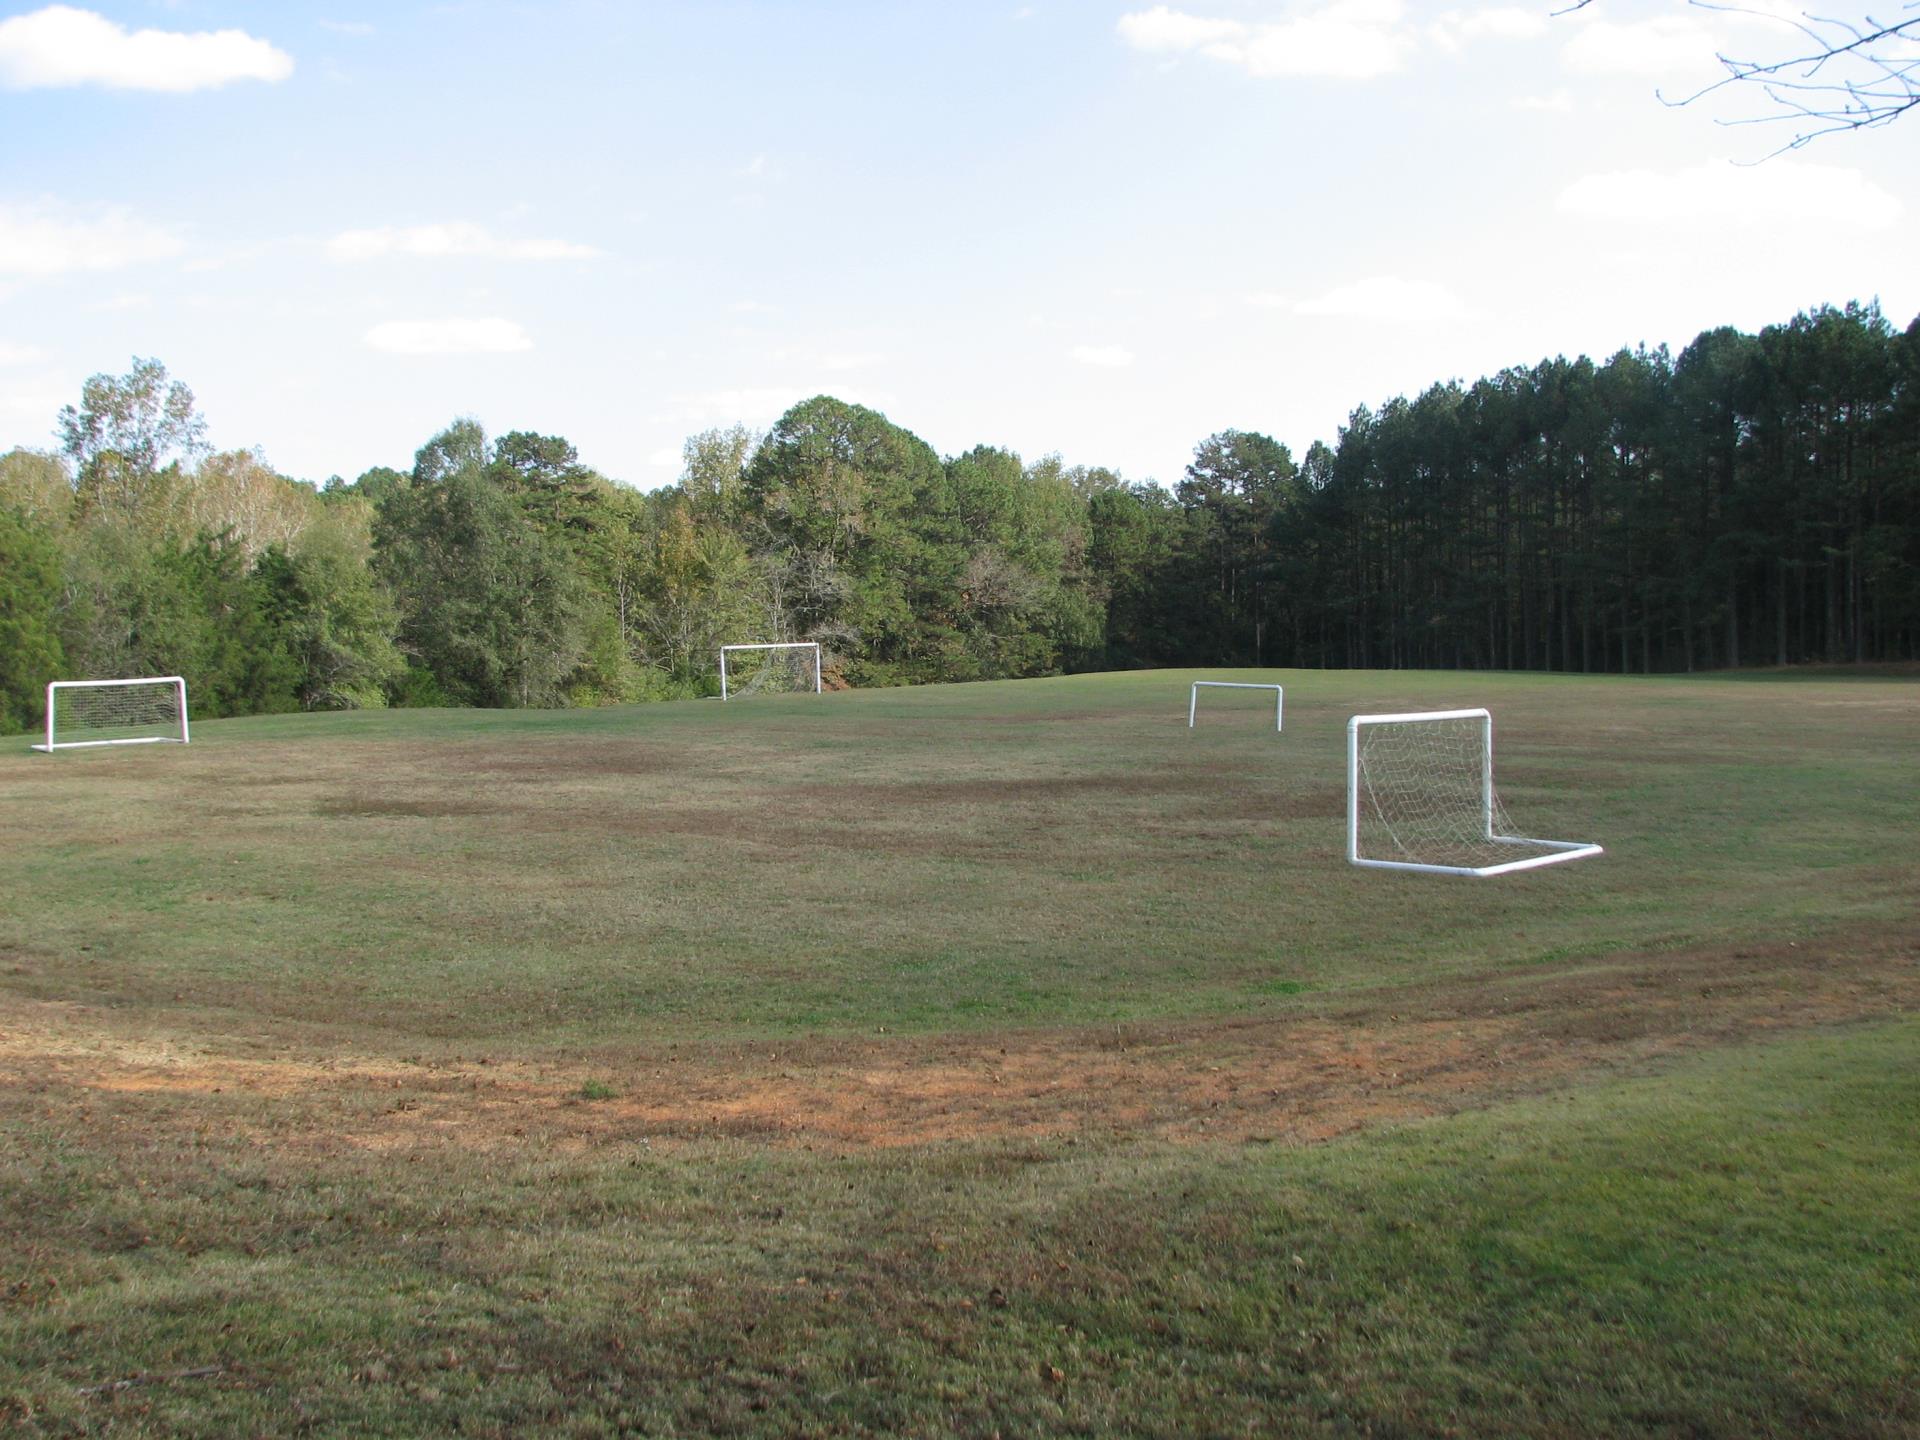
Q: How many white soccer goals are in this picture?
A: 4